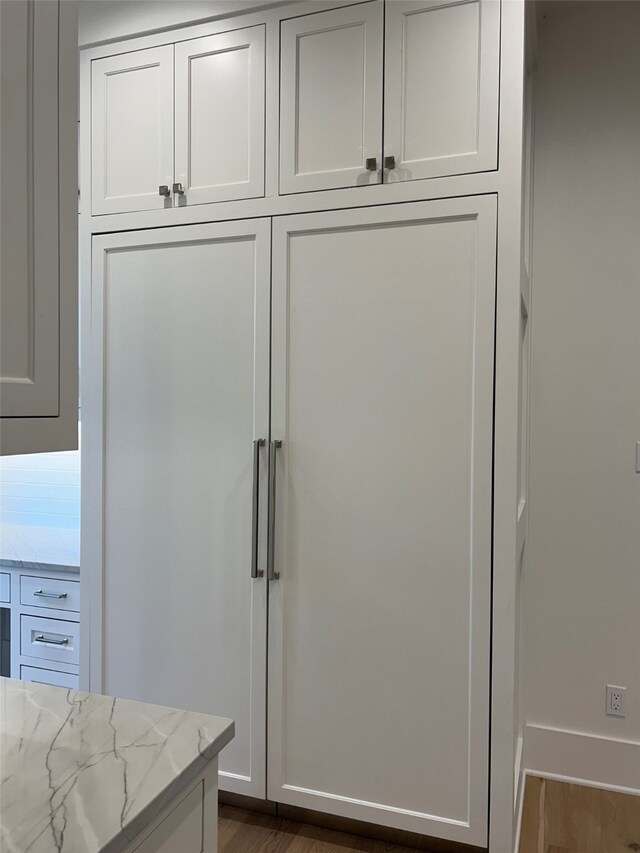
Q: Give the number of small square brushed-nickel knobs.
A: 4